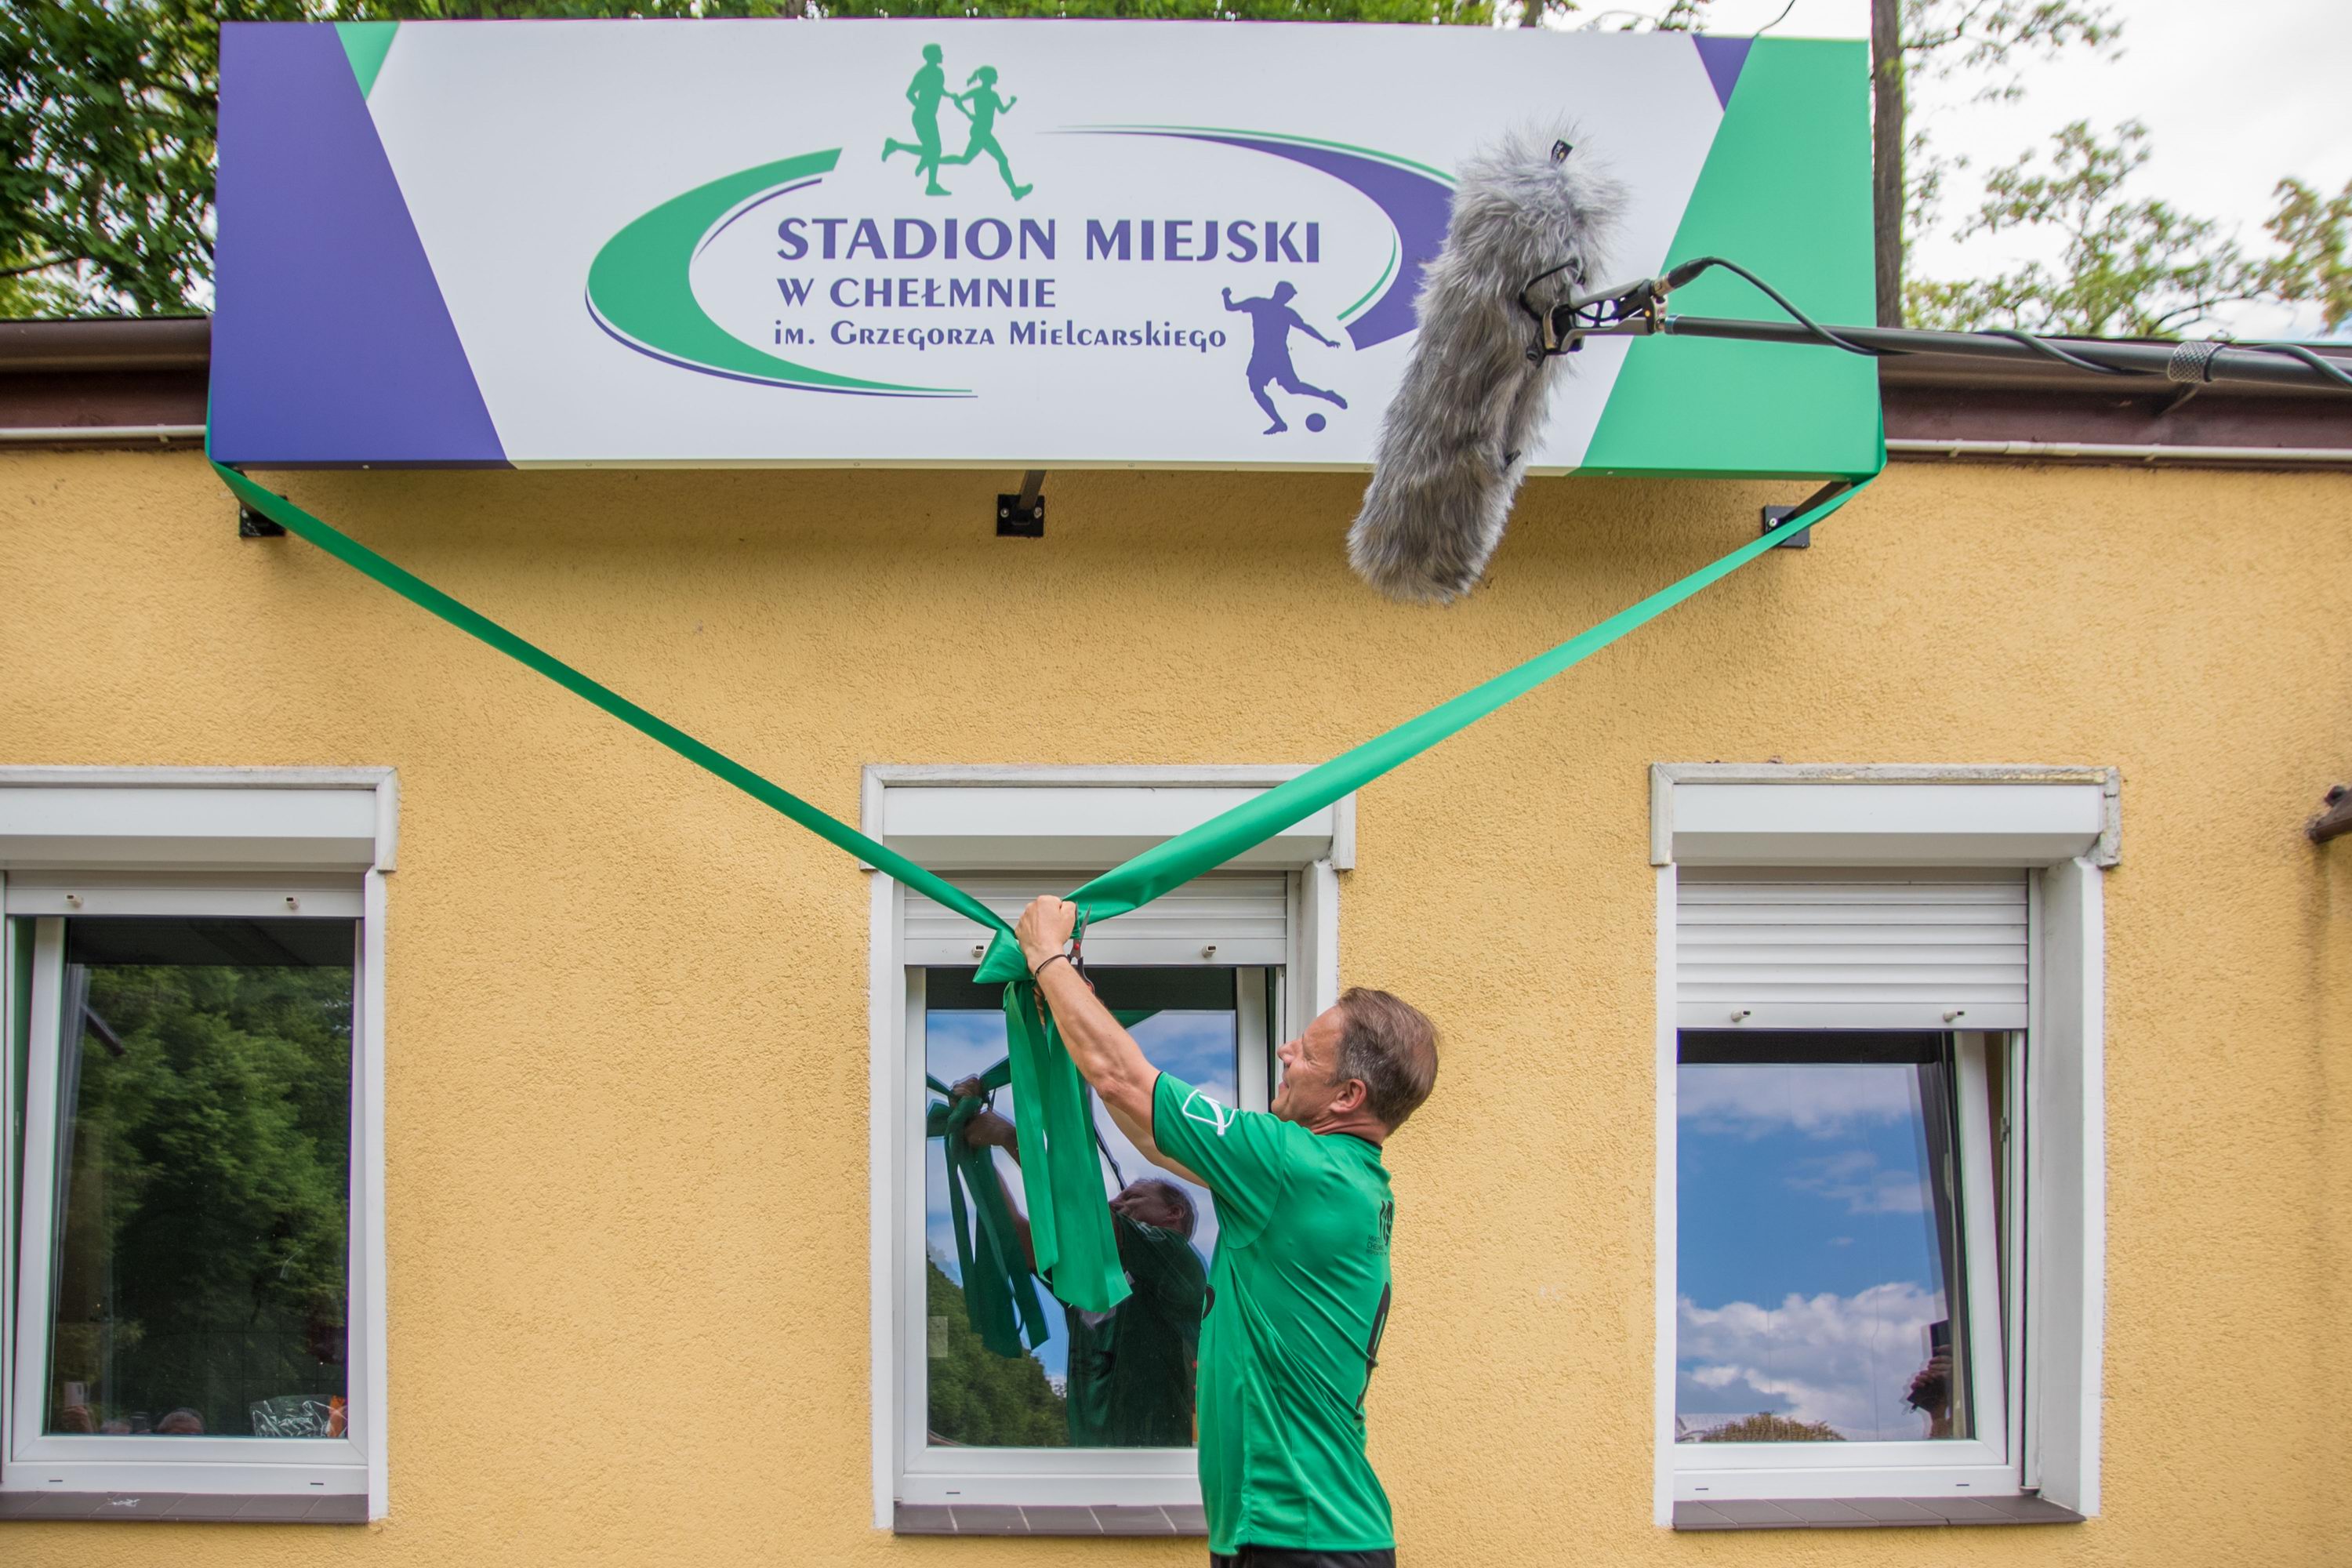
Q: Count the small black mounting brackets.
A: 3